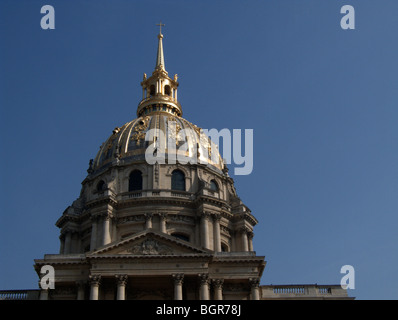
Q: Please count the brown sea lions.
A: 0